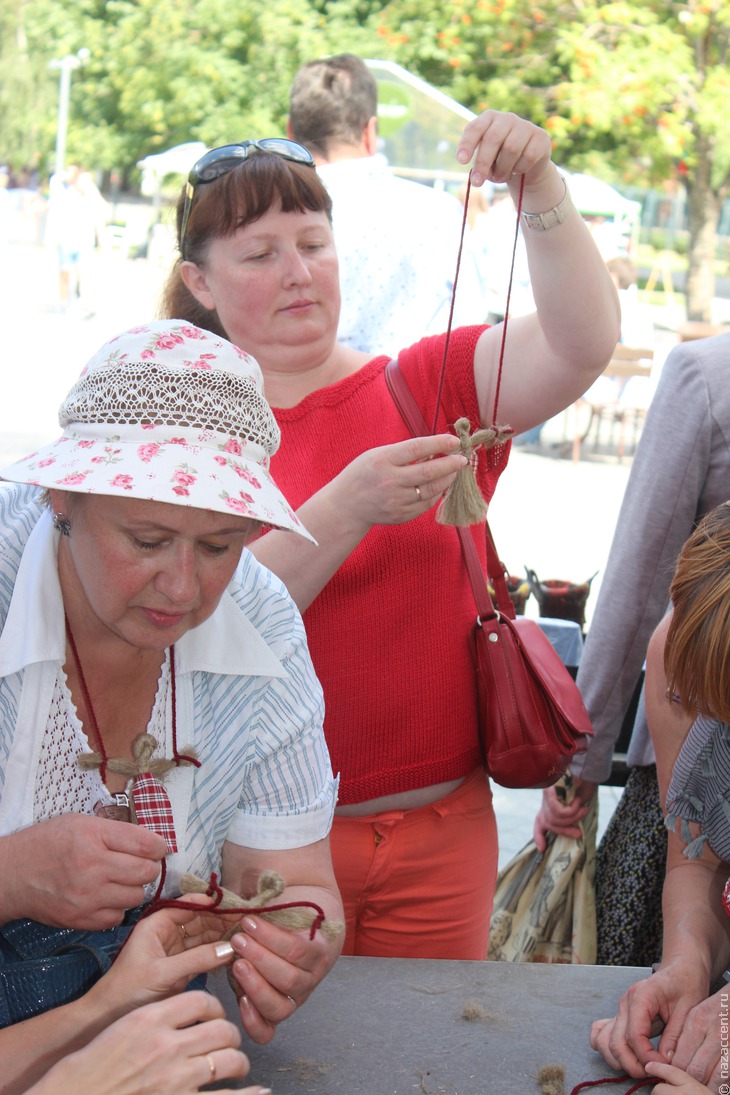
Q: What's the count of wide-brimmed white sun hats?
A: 1